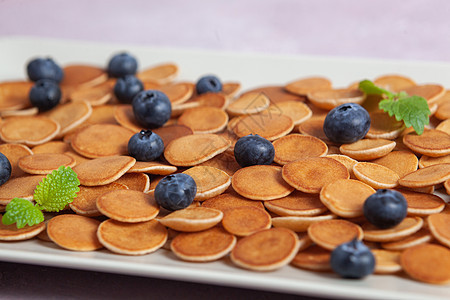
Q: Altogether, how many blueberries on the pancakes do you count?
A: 13